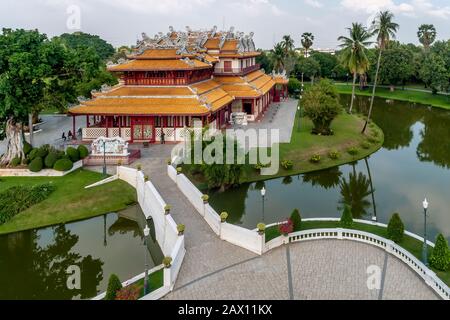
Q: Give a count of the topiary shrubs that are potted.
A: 11